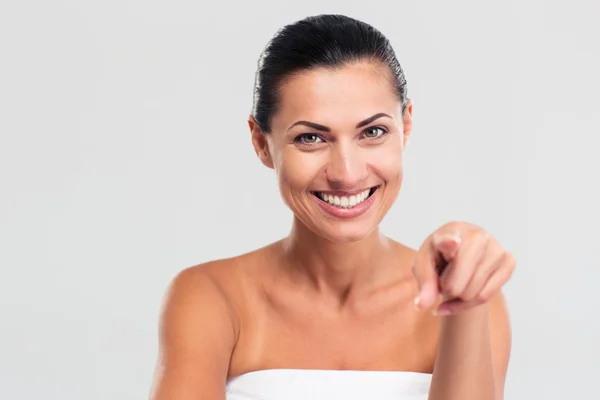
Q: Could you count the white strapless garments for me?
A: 1